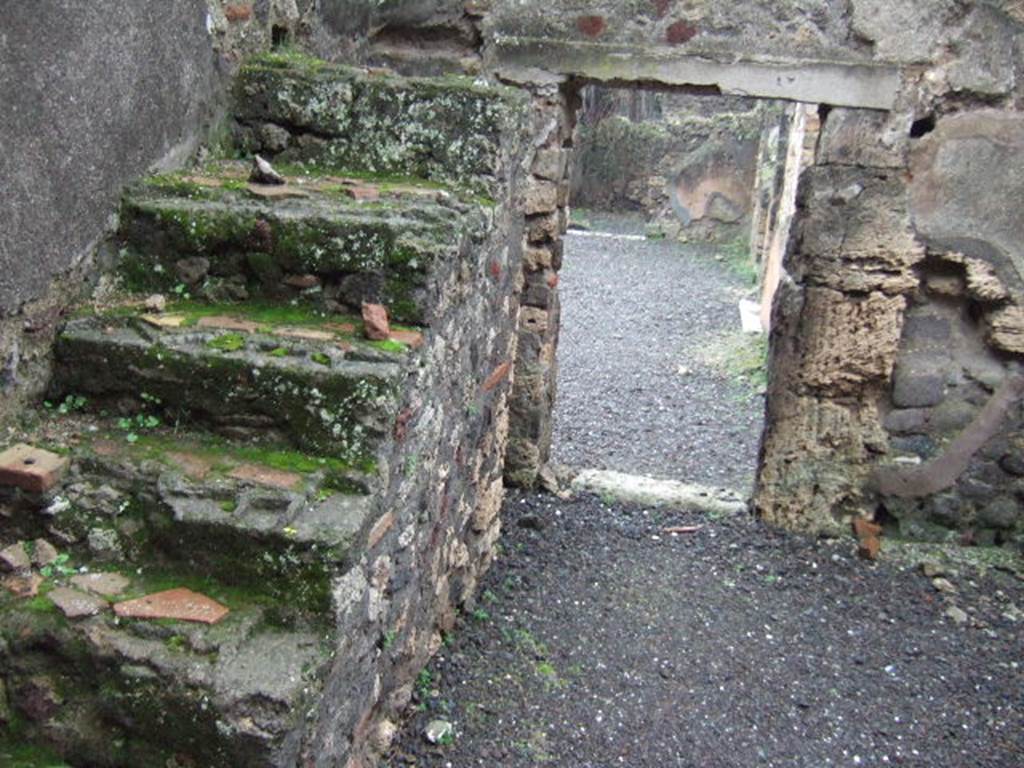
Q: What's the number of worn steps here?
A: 5